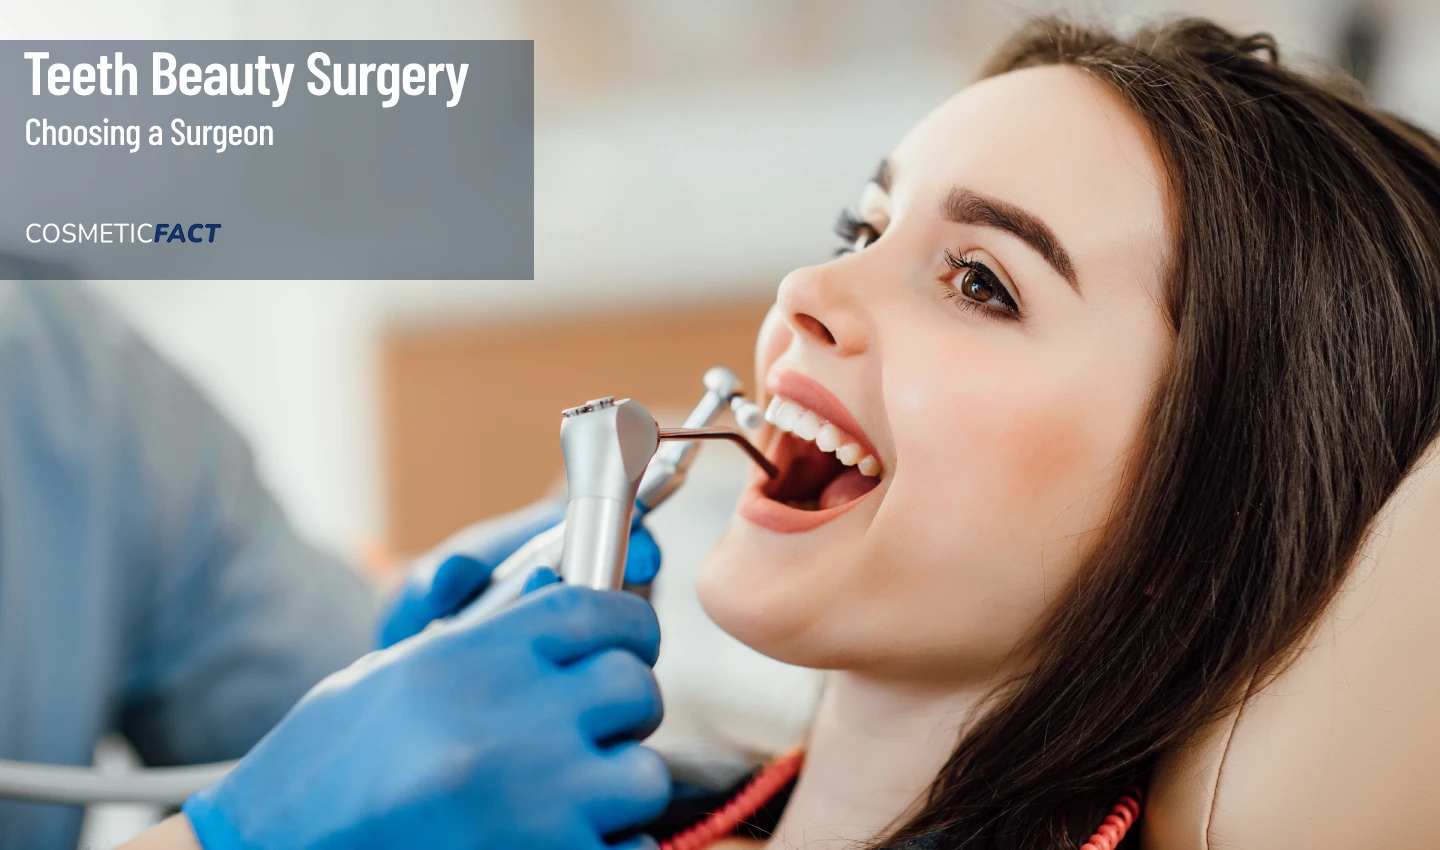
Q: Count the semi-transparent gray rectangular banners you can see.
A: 1